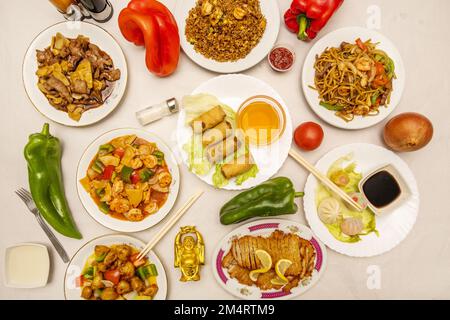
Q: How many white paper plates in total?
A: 2